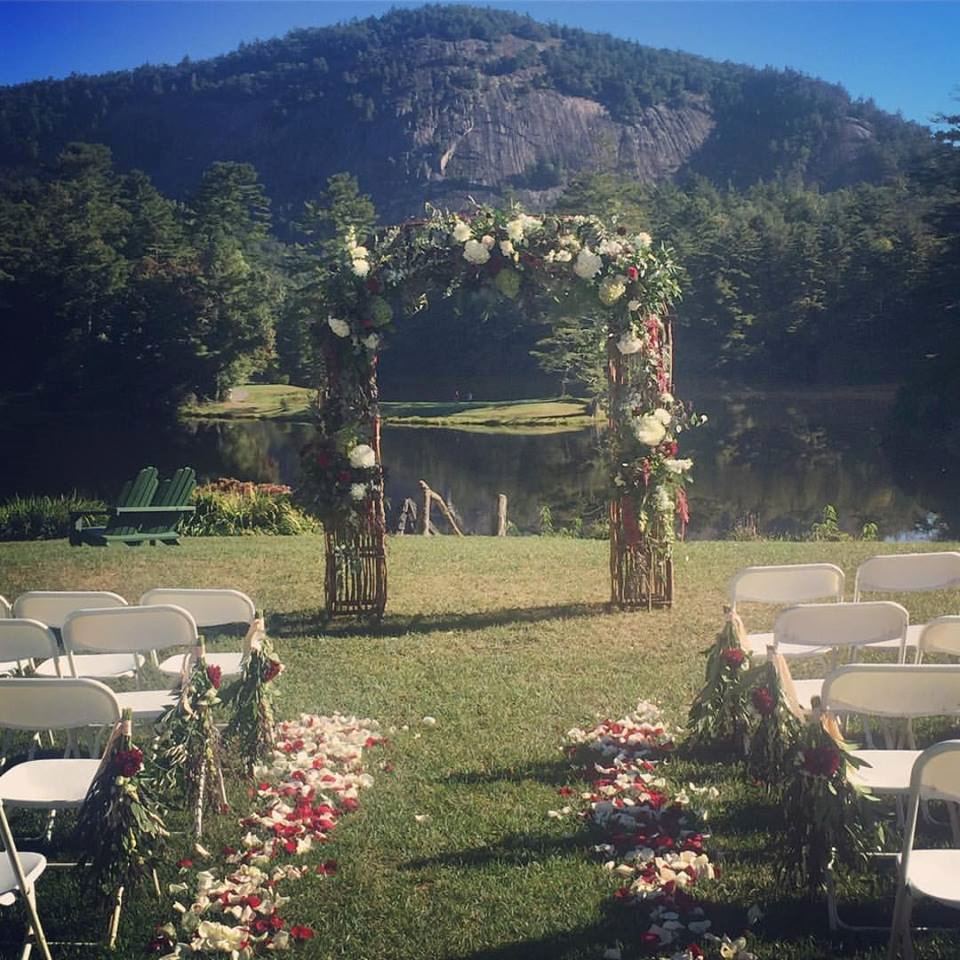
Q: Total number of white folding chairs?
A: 13